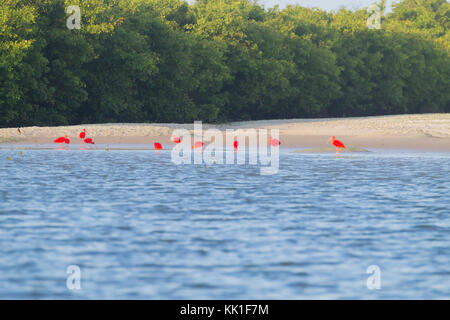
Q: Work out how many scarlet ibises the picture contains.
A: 10